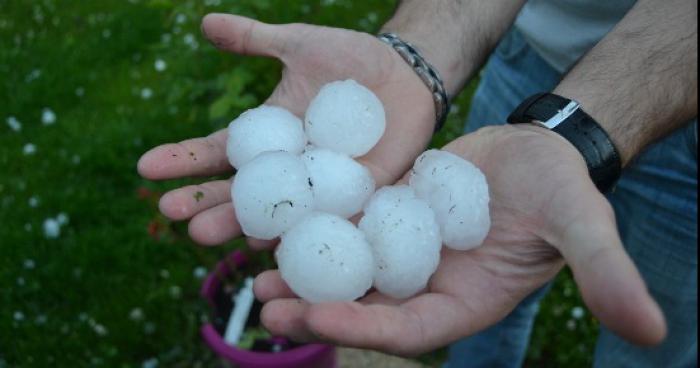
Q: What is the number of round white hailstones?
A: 7